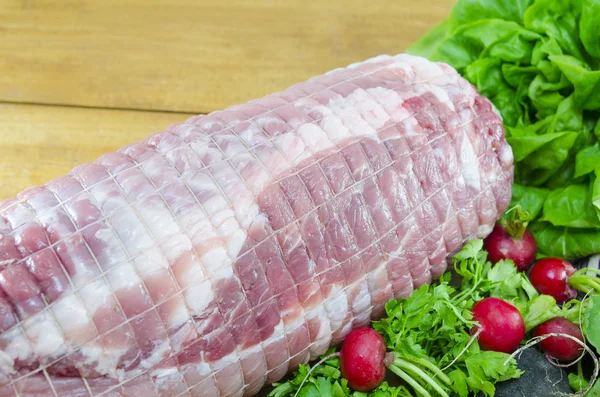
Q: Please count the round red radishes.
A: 5